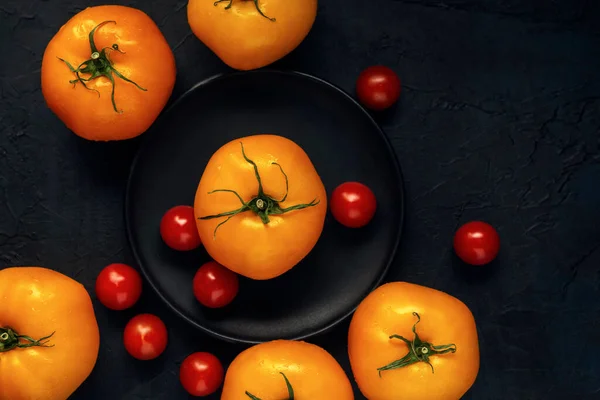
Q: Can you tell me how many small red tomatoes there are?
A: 8